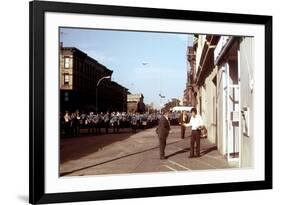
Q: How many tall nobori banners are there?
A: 0